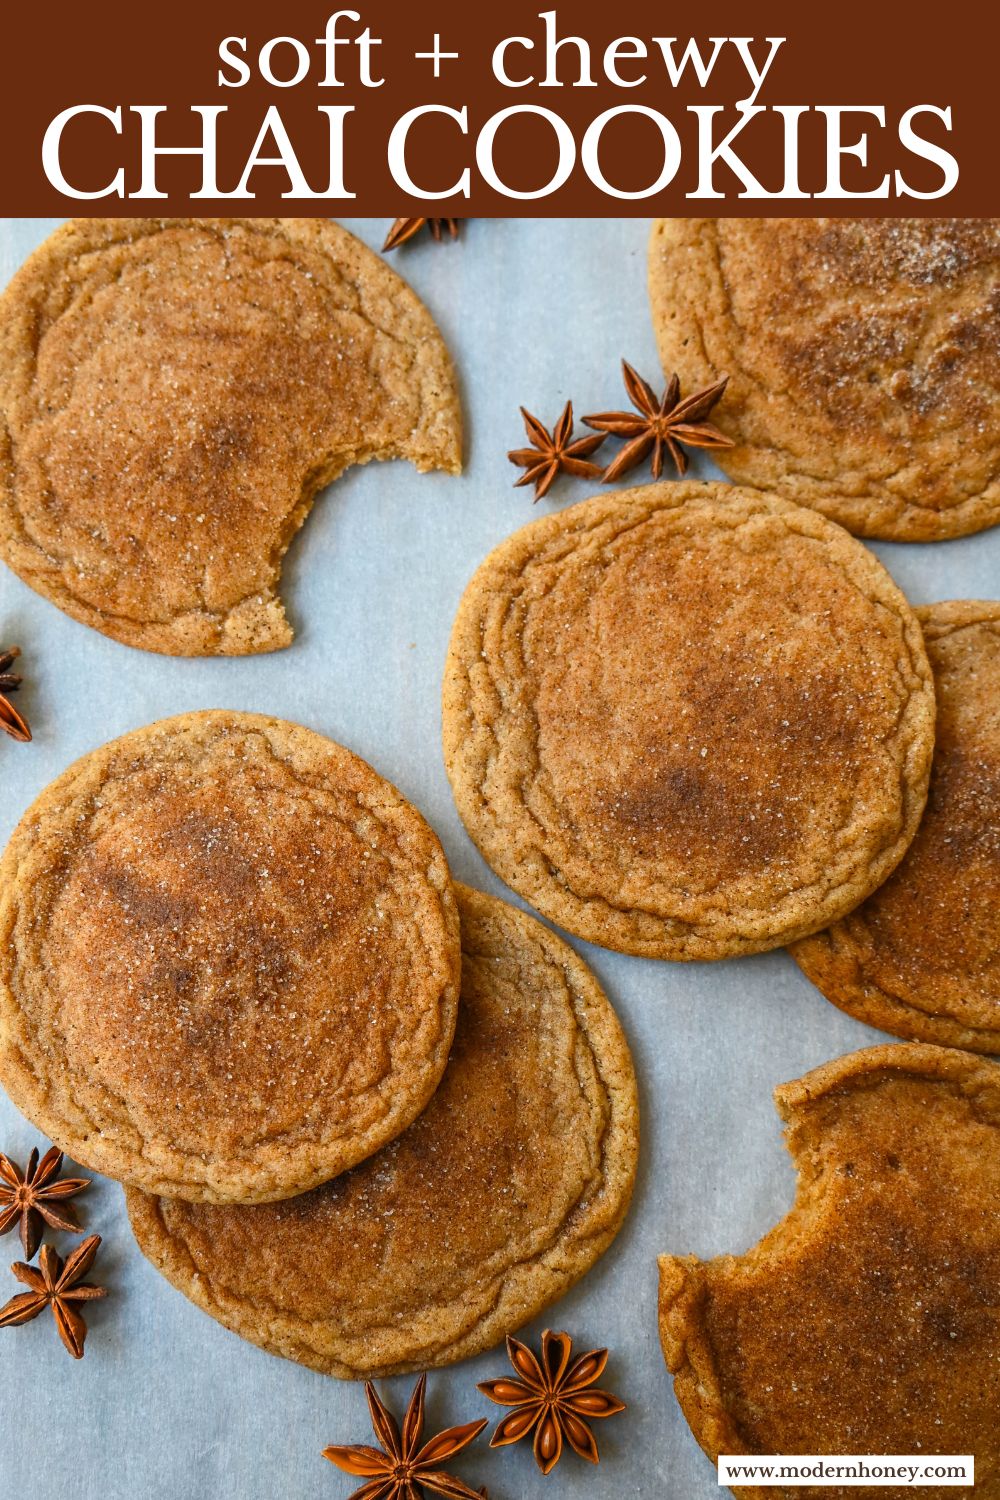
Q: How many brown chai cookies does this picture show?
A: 7